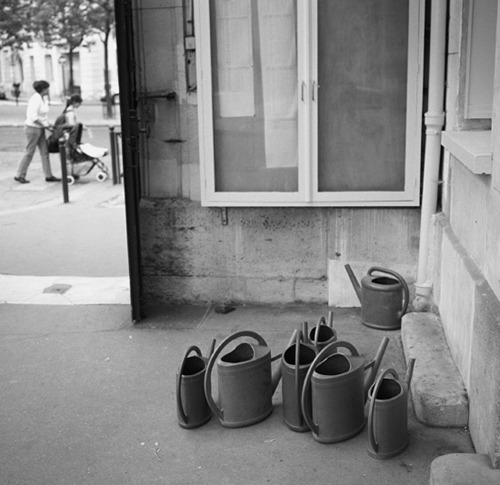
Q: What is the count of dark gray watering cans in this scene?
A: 7